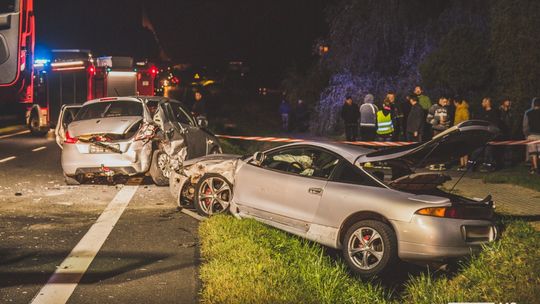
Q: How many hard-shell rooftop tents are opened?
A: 0